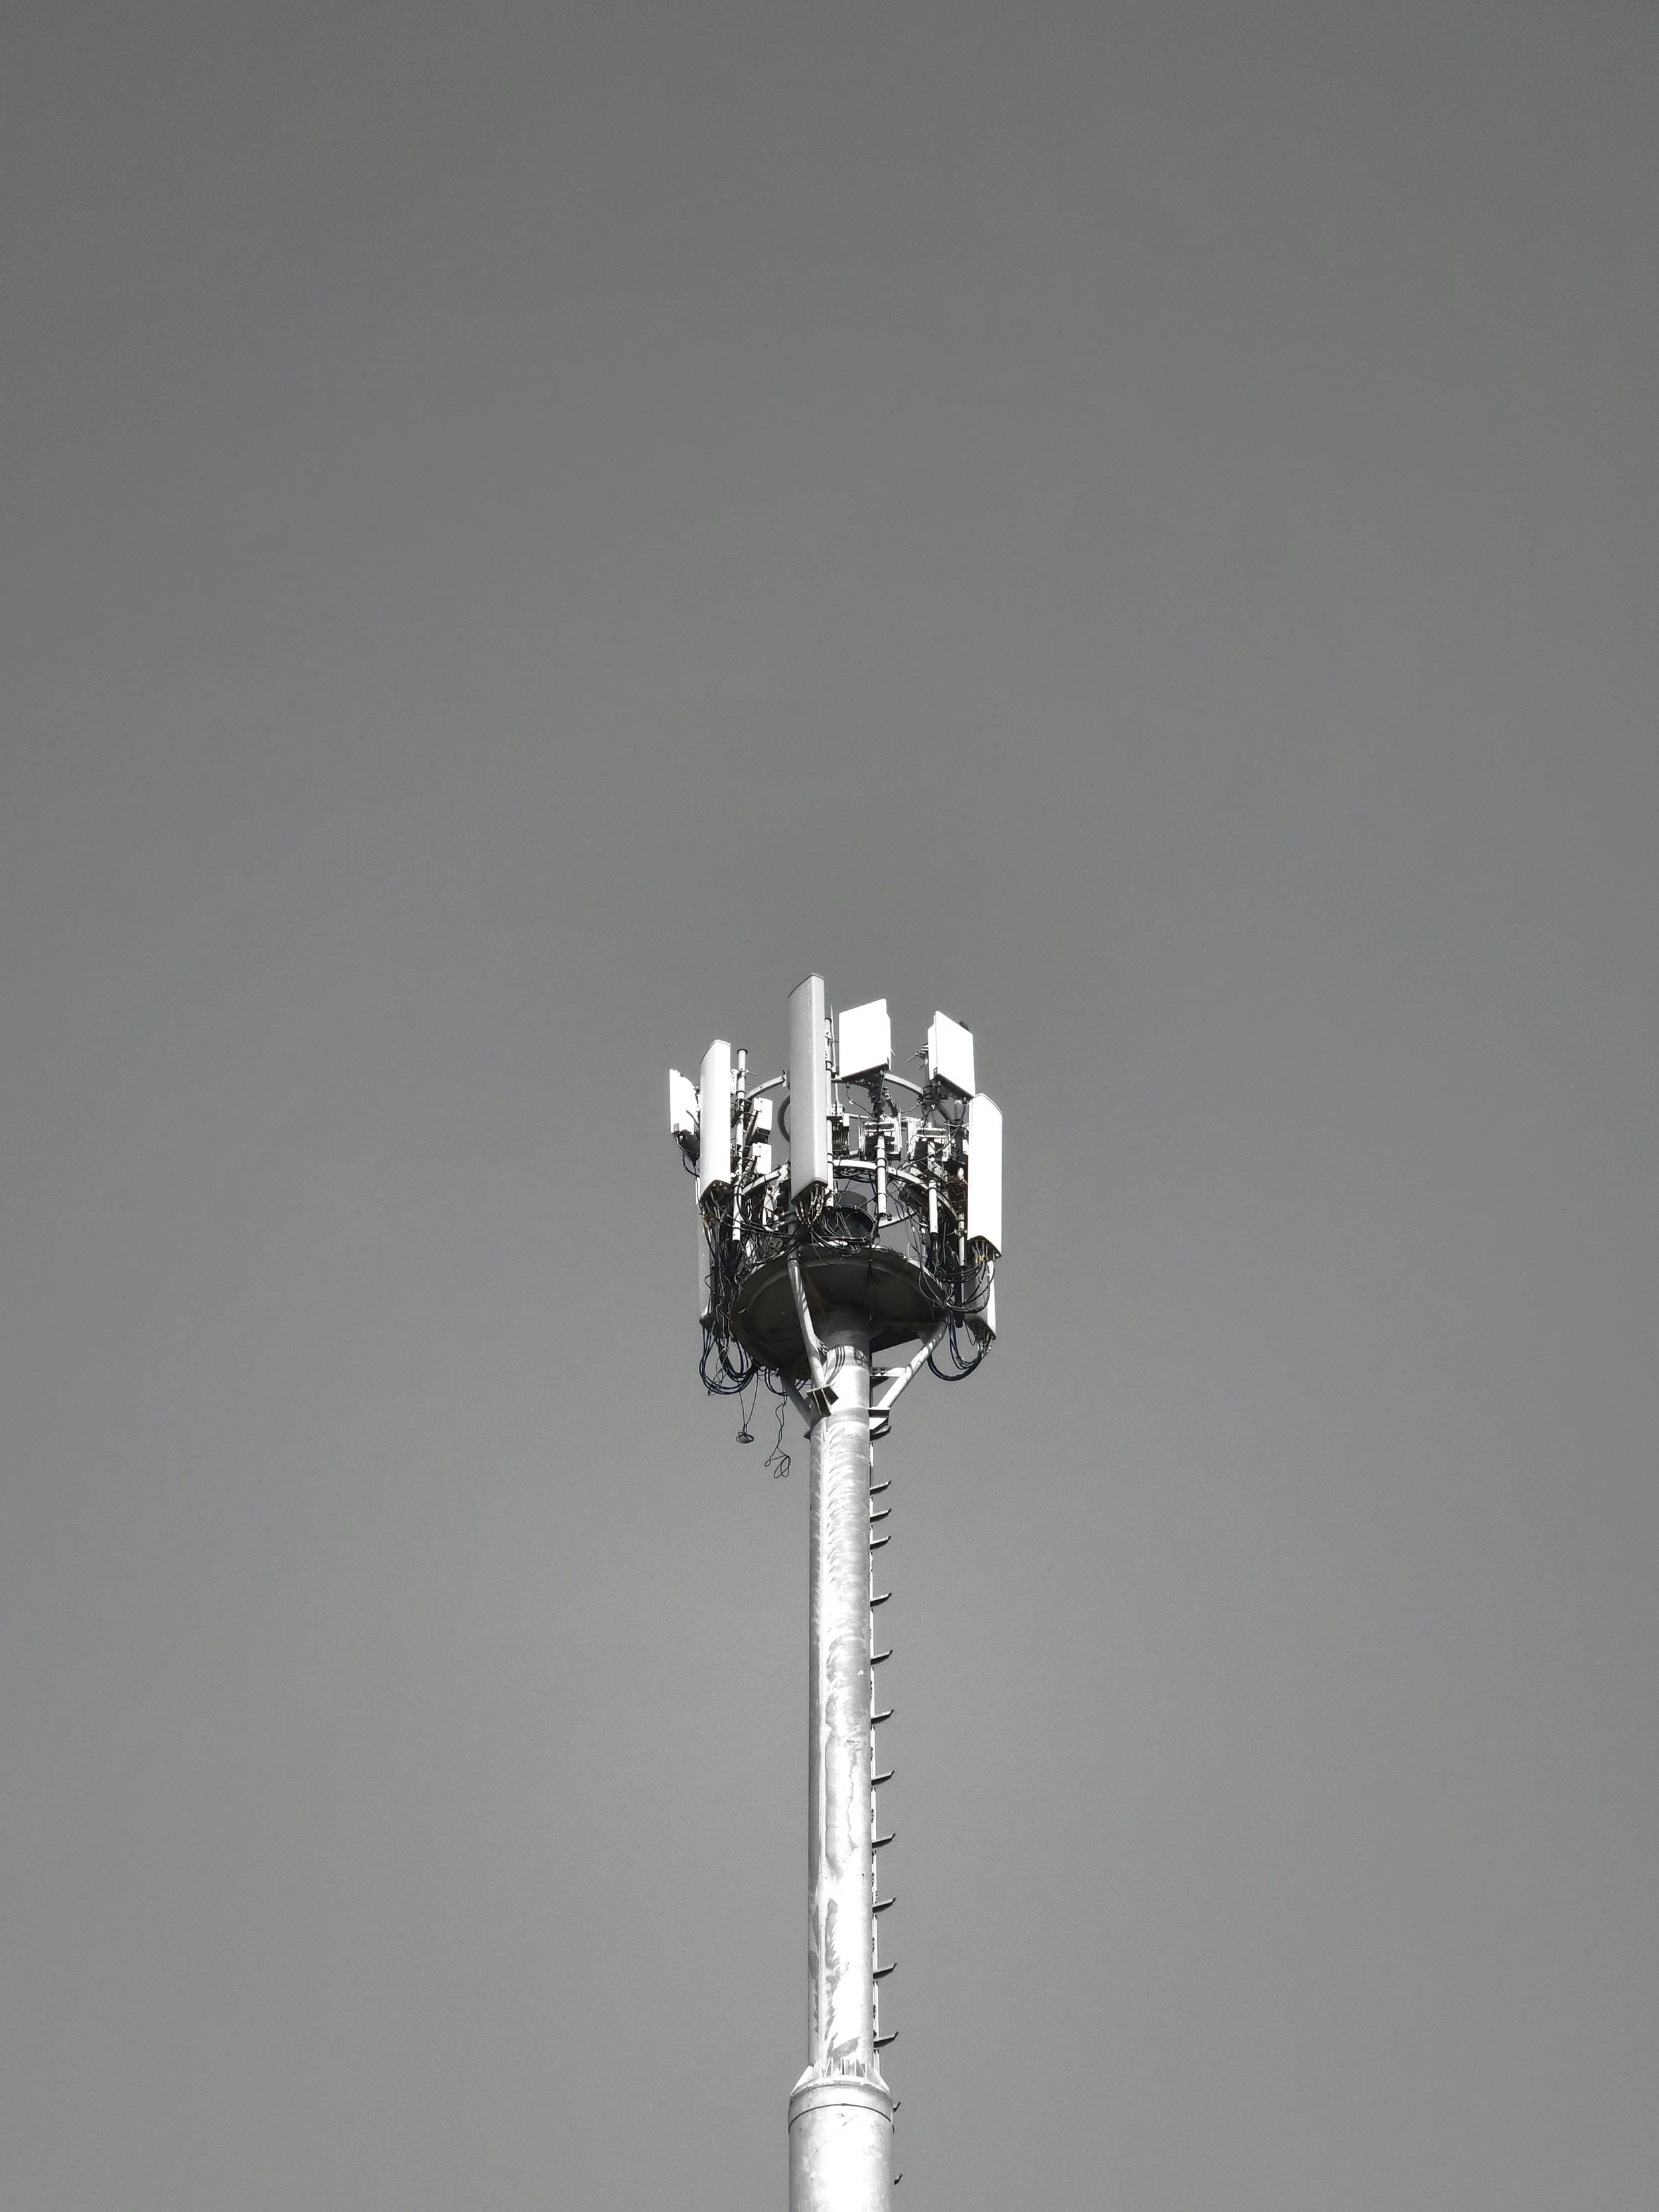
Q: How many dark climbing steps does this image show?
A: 14